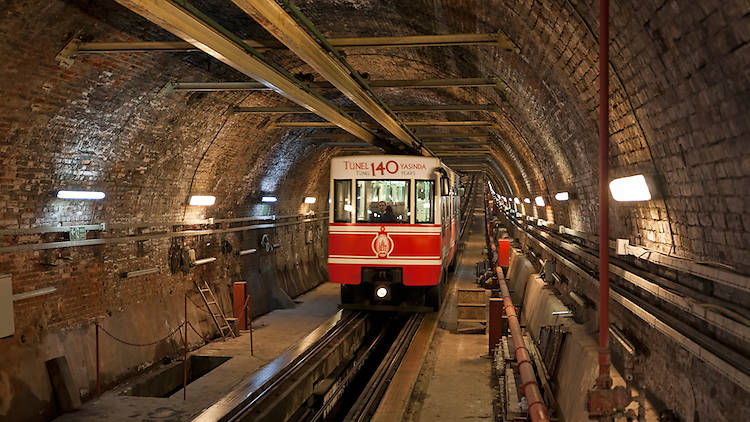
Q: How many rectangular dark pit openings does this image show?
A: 1